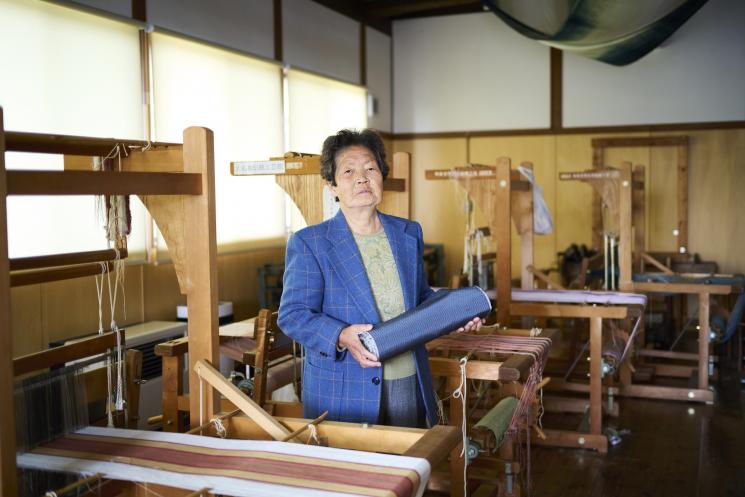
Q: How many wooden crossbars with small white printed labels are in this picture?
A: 3